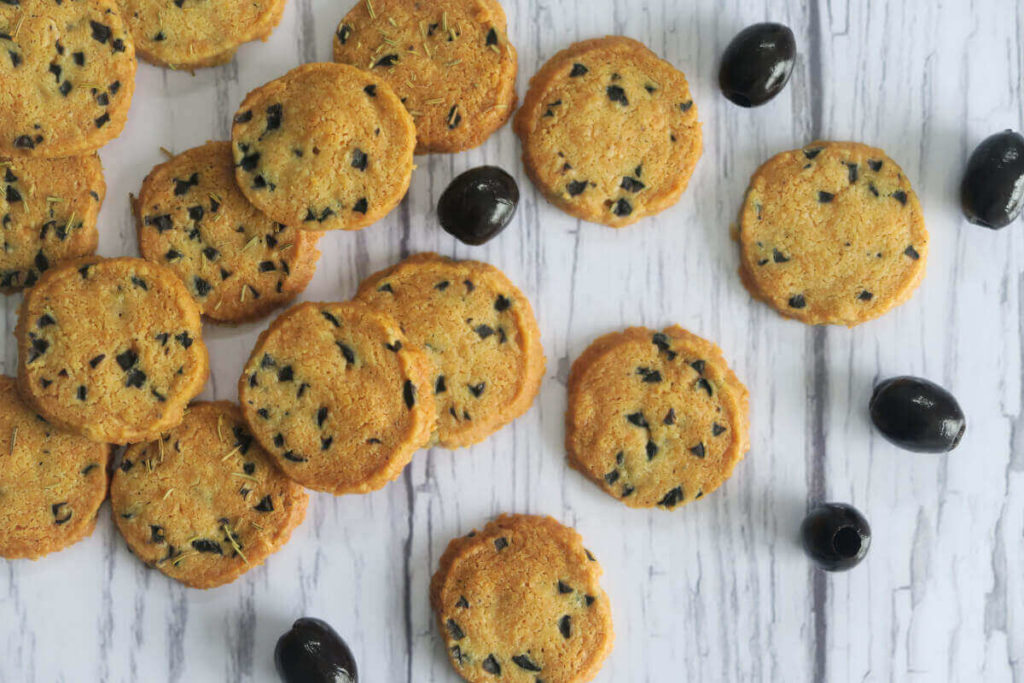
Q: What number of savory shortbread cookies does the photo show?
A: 15